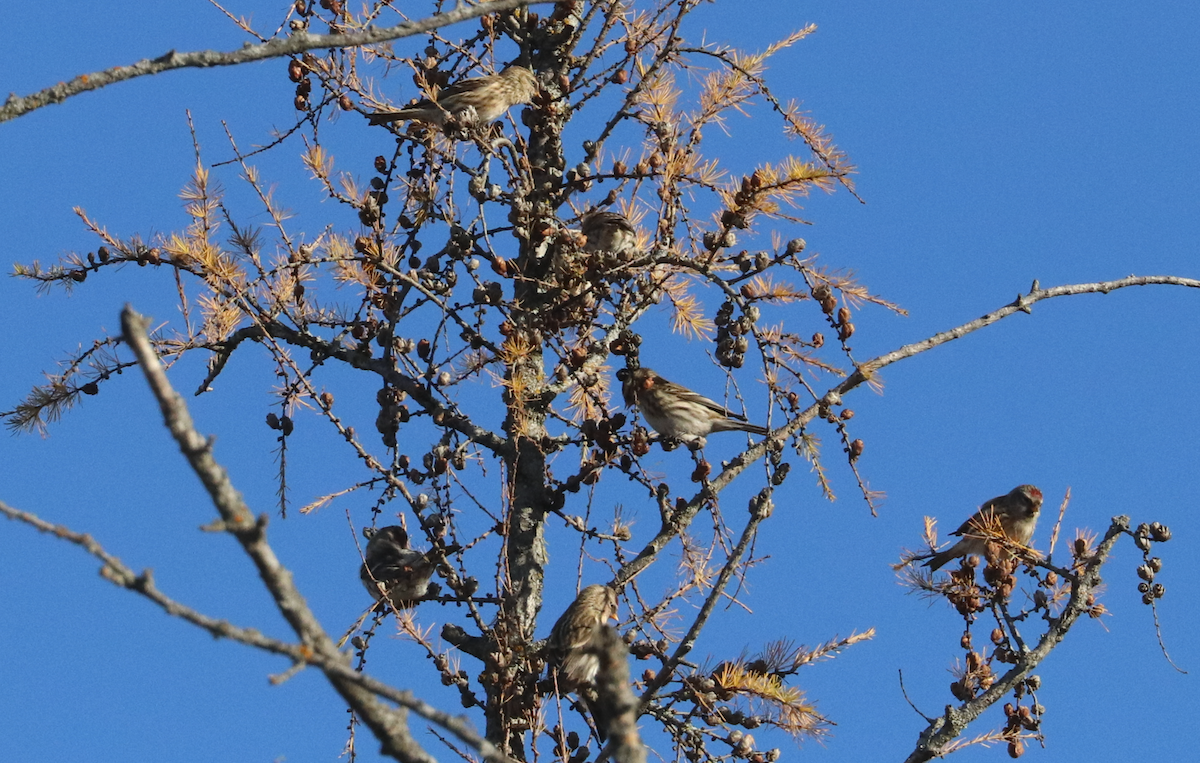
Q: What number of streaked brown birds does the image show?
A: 6